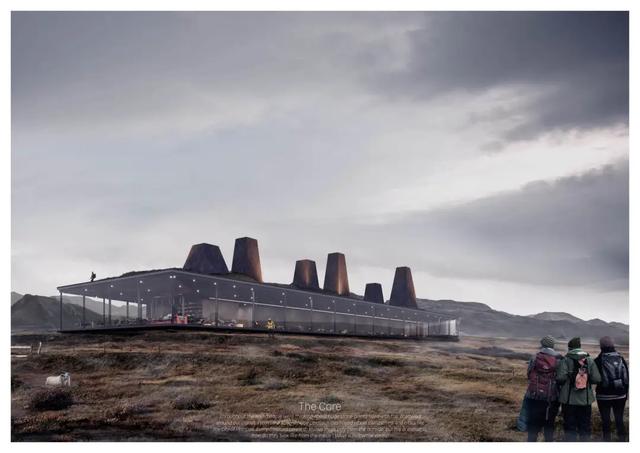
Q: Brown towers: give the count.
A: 6